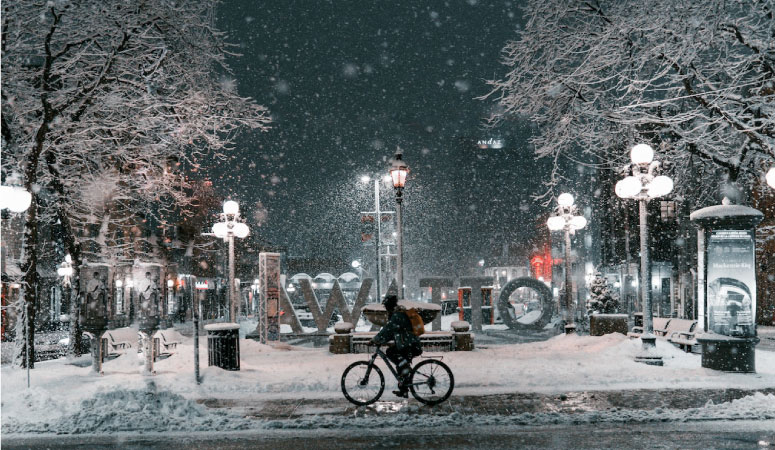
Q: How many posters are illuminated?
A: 1